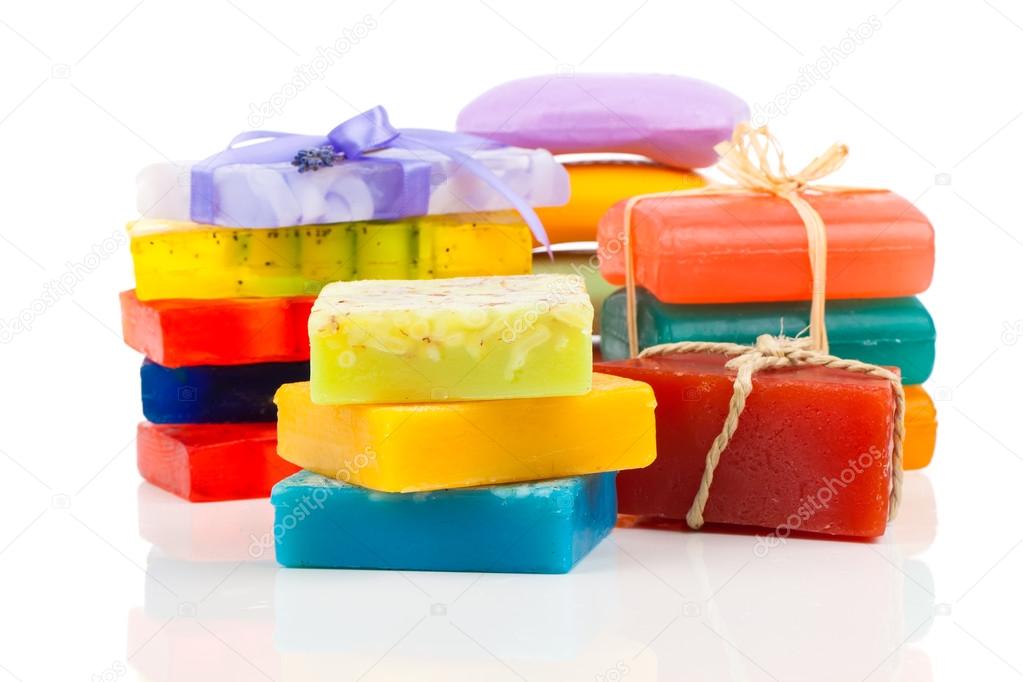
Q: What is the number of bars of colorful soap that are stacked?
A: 15